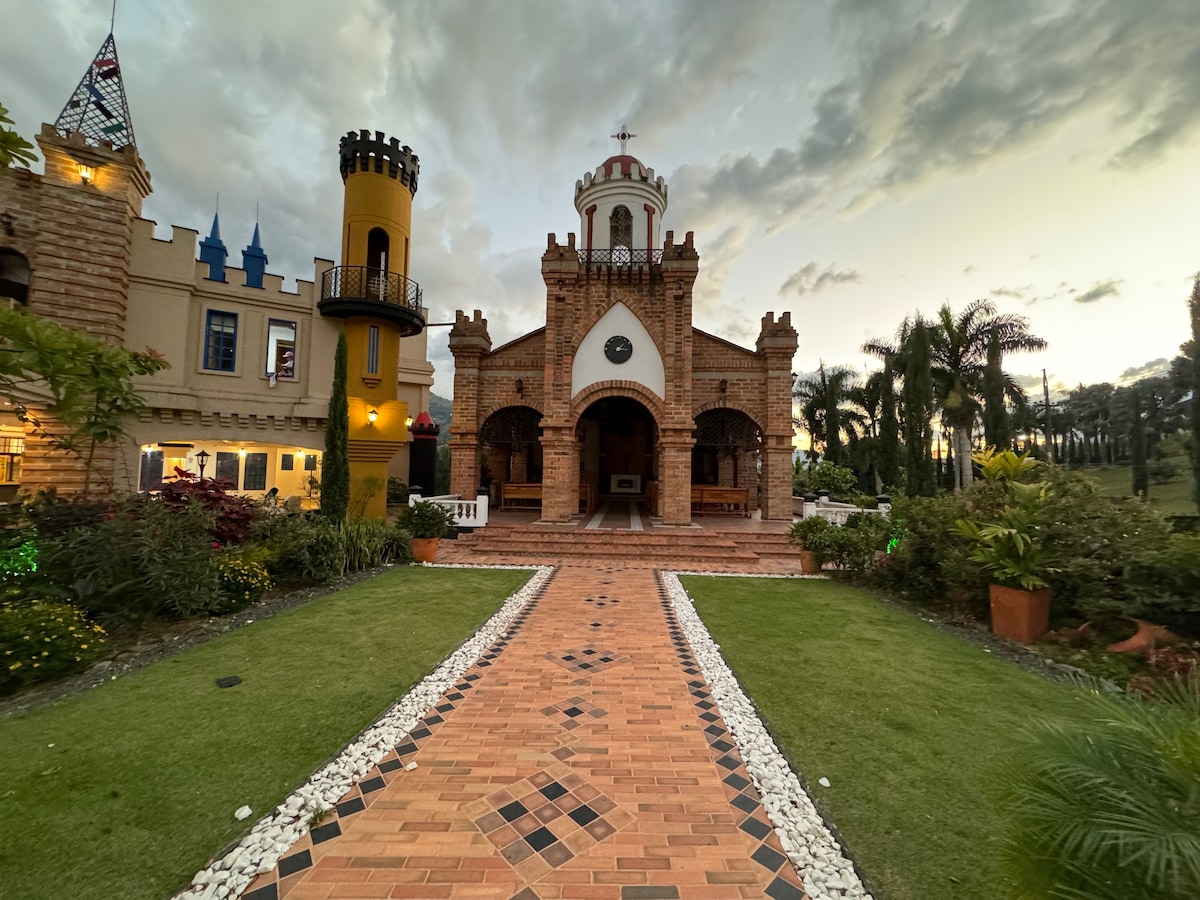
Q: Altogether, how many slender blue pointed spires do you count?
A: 2